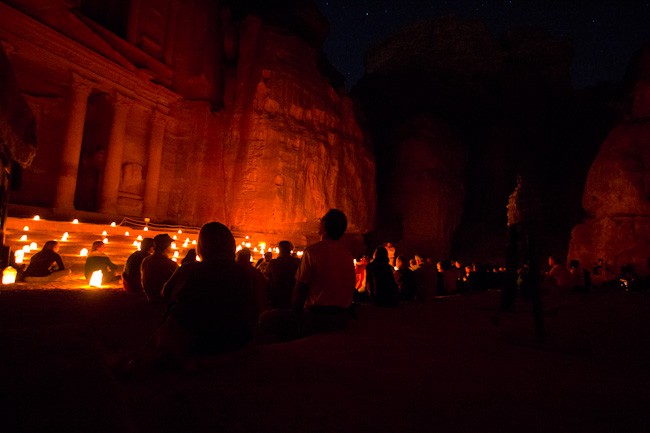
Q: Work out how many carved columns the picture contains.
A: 3